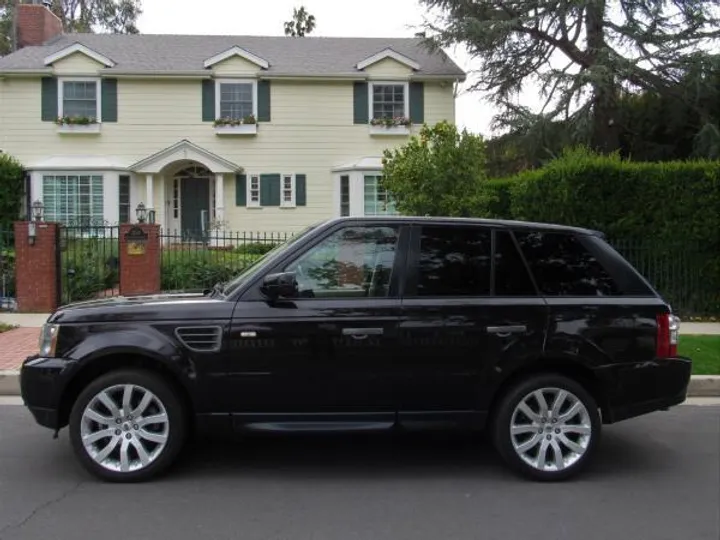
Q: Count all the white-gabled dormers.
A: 3